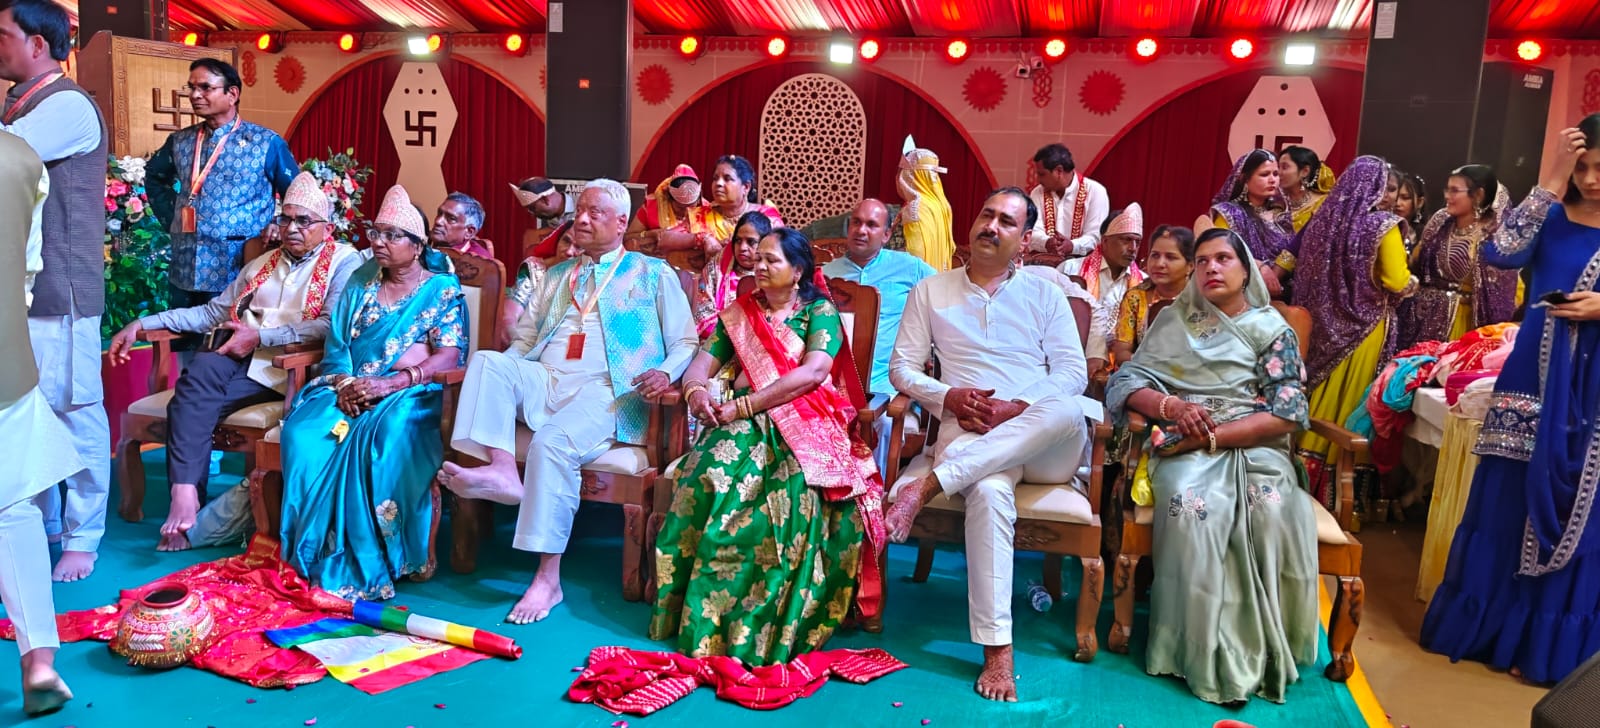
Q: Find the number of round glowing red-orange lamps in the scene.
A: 13